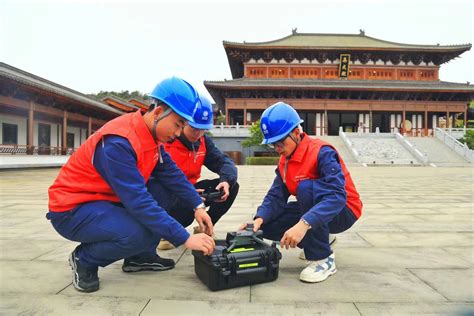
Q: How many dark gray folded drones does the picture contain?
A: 1